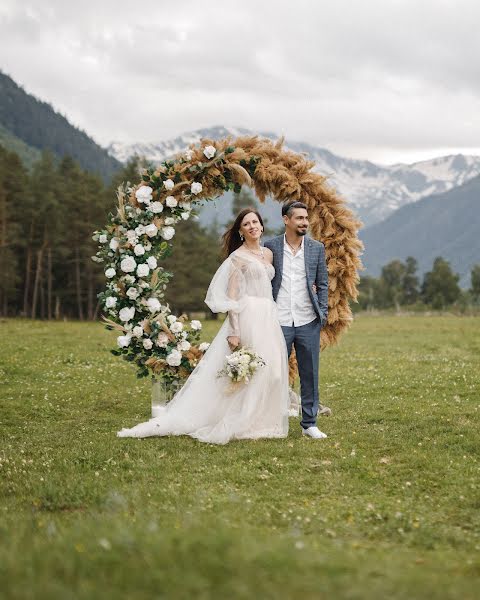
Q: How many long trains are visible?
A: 1